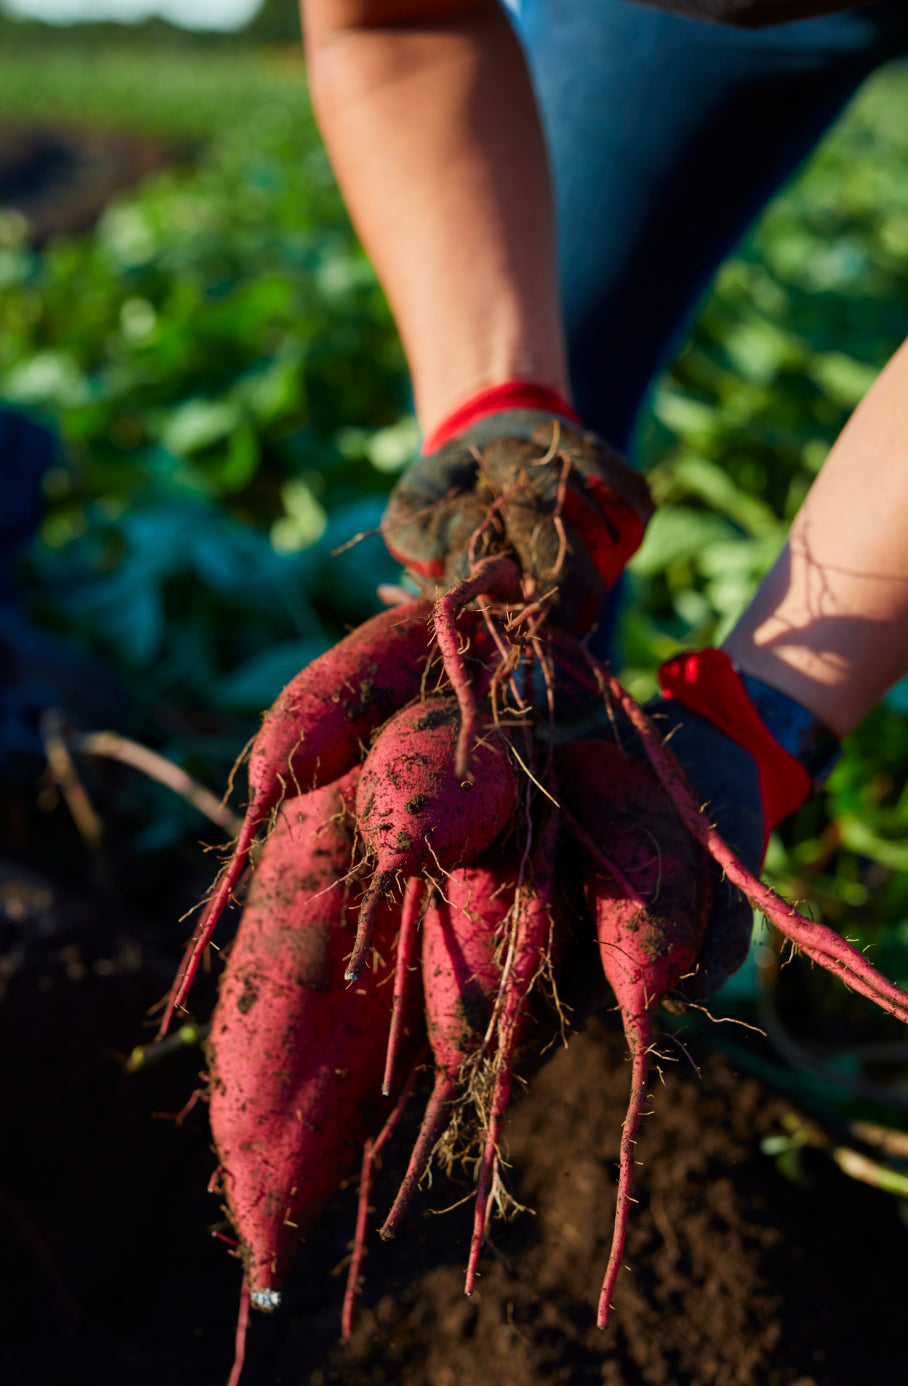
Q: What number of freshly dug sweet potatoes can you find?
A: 5